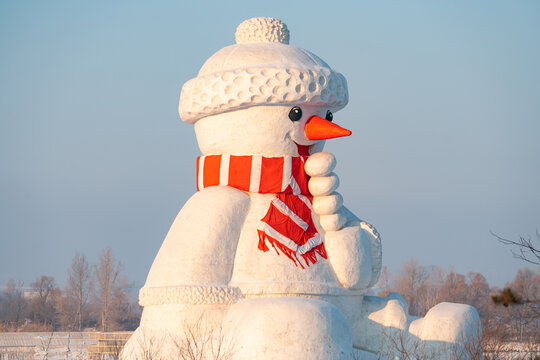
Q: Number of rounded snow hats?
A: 1